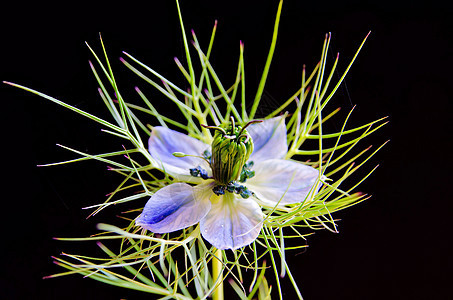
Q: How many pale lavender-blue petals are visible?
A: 5